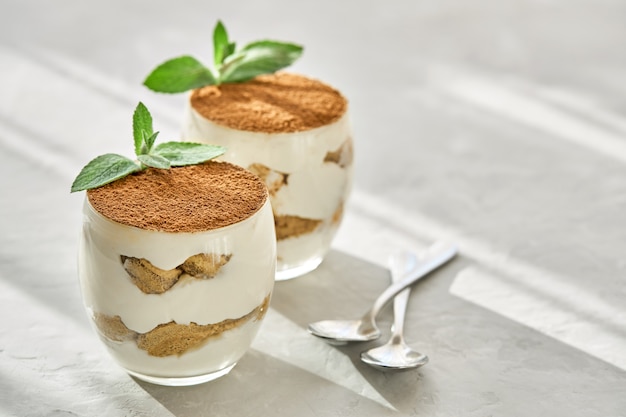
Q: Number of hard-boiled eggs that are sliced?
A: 0